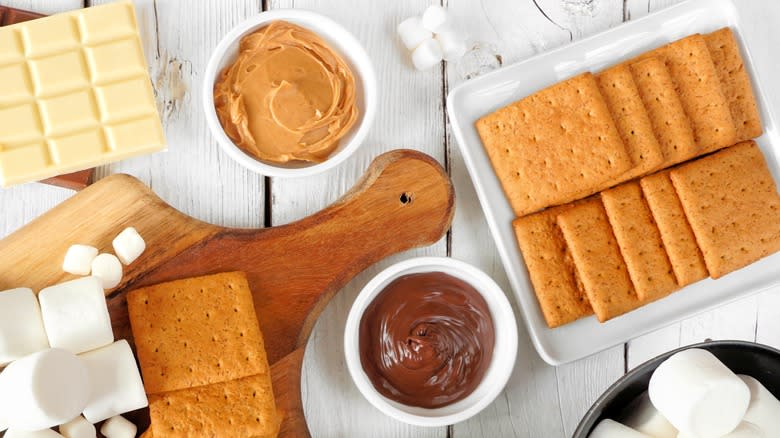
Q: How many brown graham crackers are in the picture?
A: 12